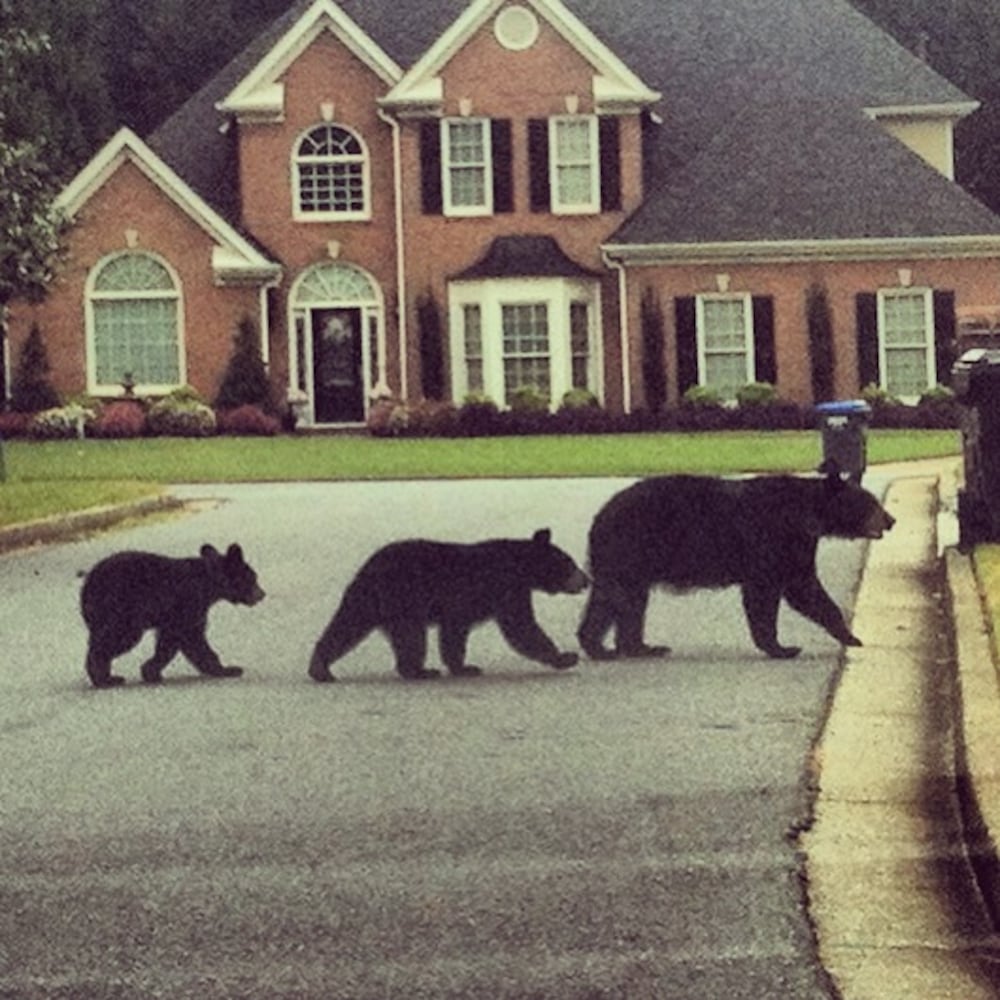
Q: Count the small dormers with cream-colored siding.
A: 1